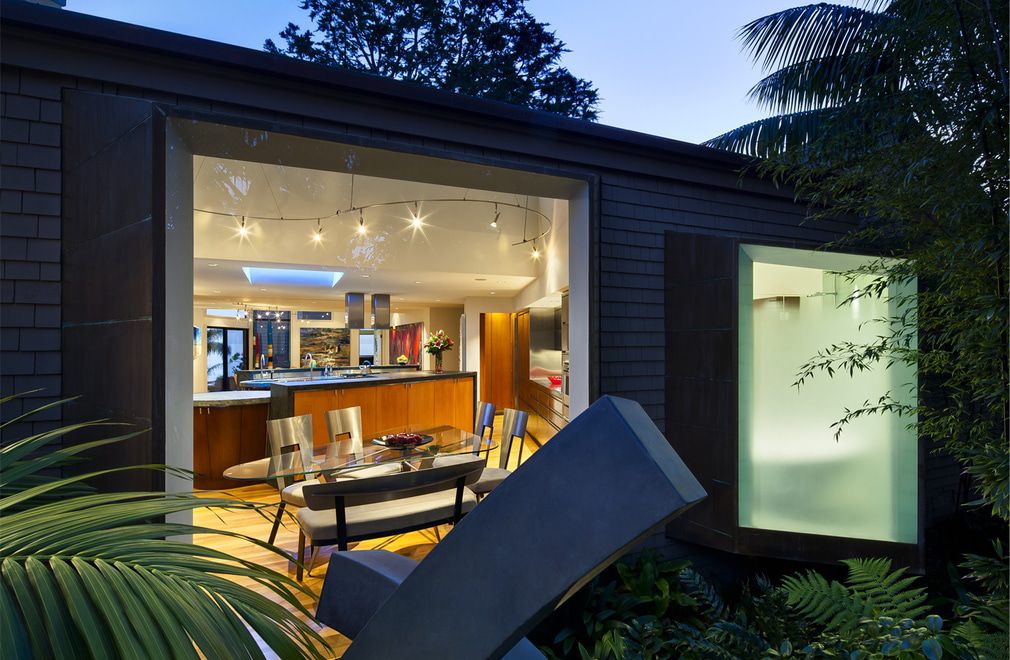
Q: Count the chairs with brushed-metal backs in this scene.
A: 4